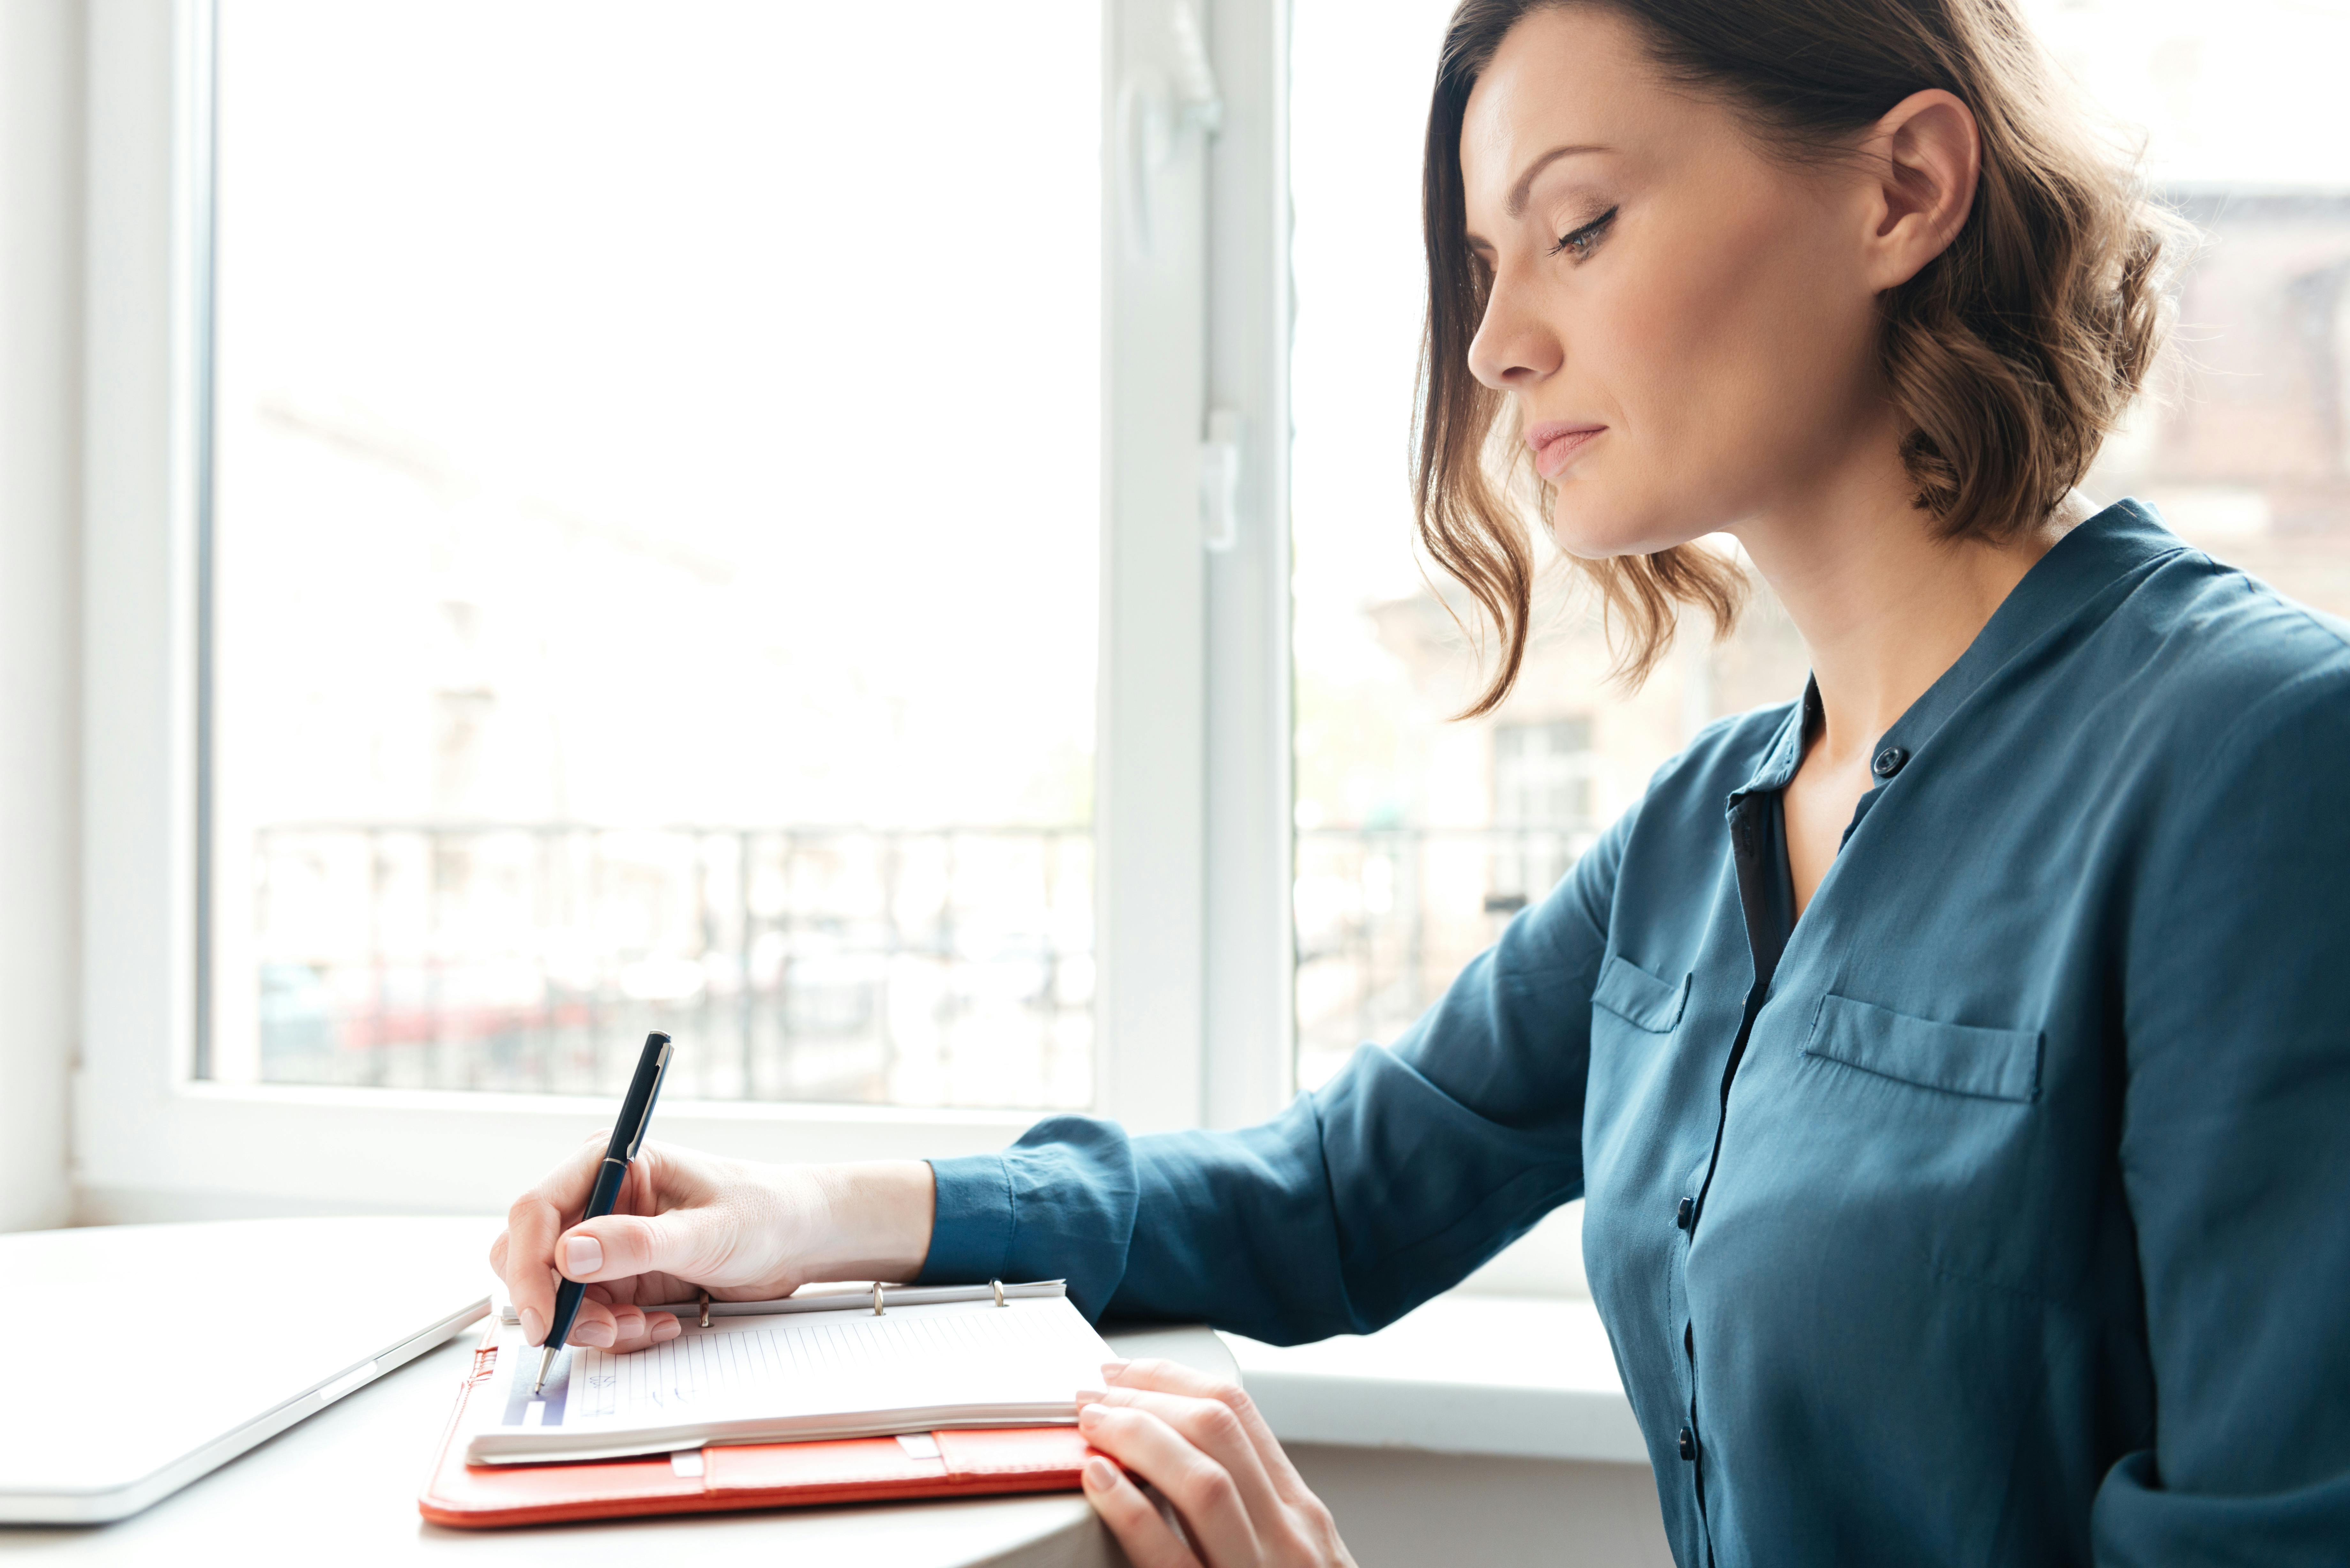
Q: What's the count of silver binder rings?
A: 3